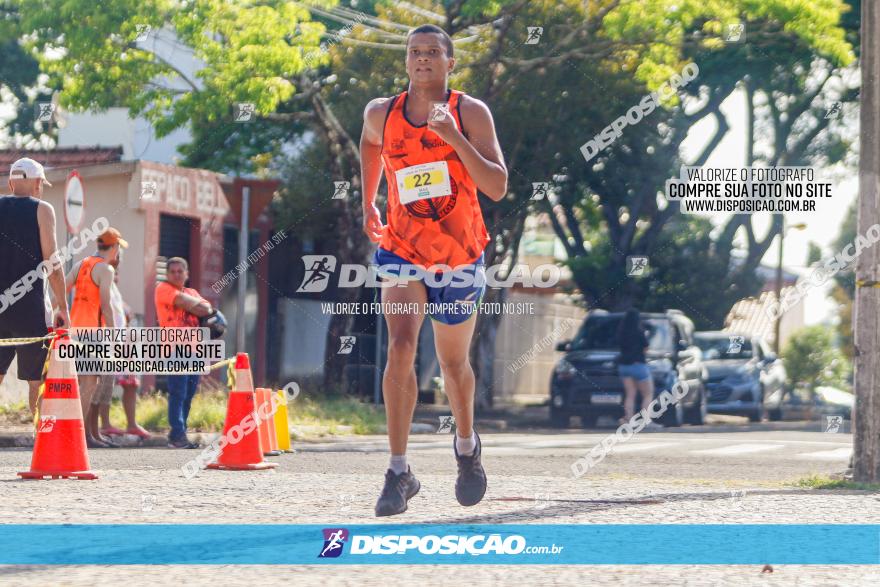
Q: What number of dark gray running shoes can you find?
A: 2